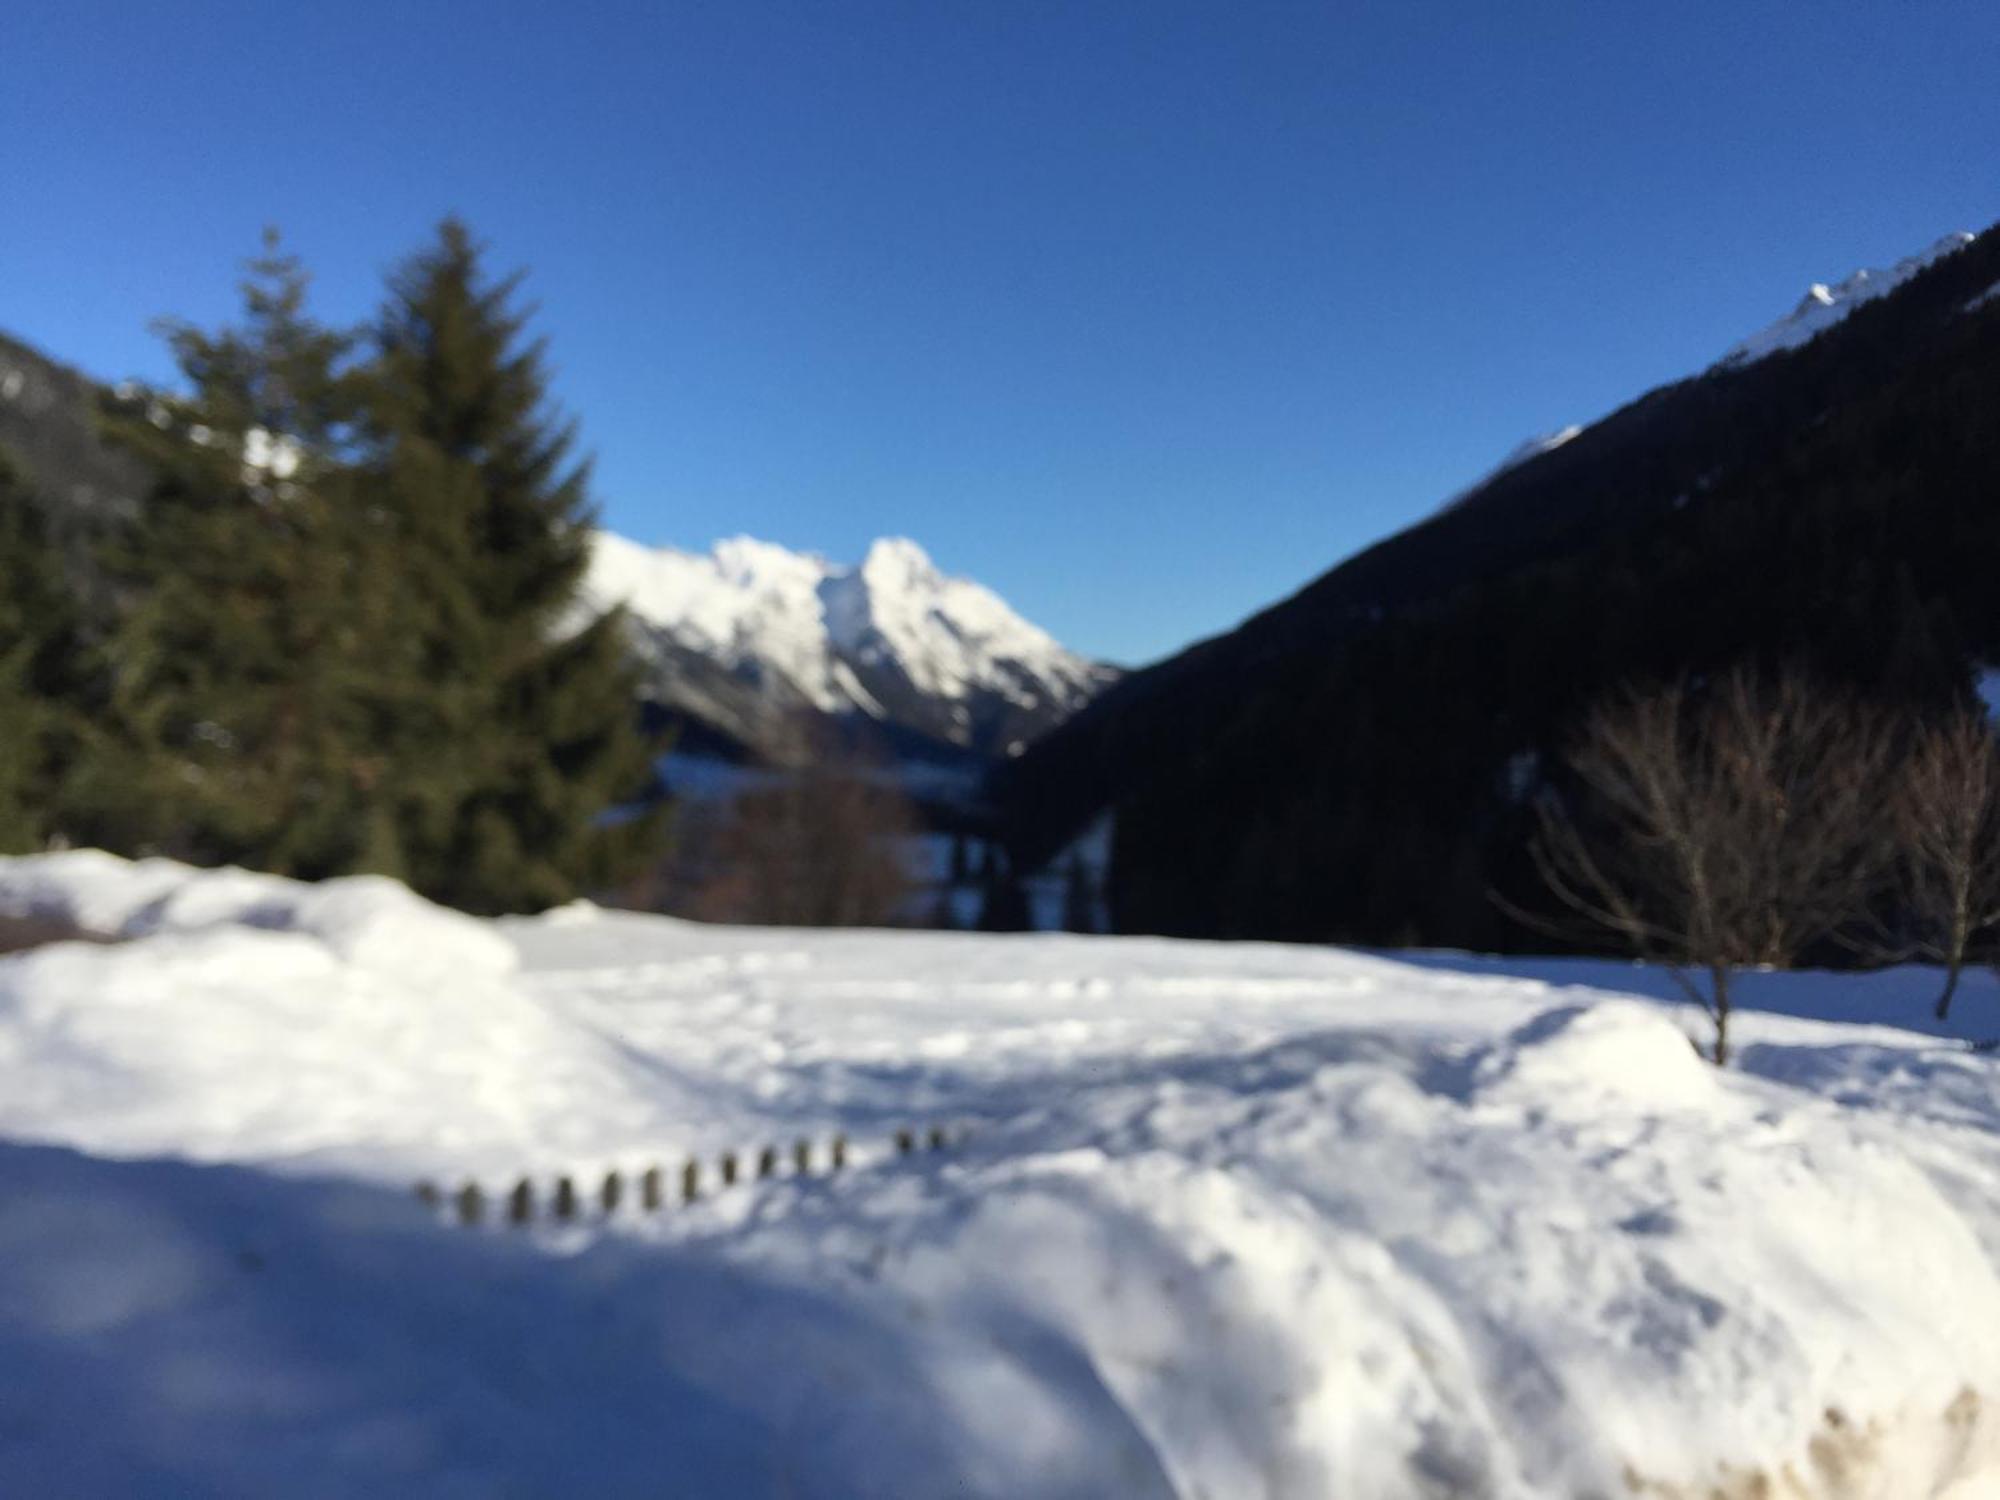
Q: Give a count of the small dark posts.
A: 13